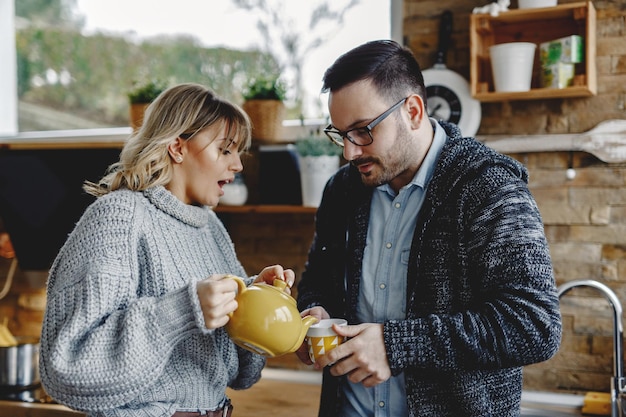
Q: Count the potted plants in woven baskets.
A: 2